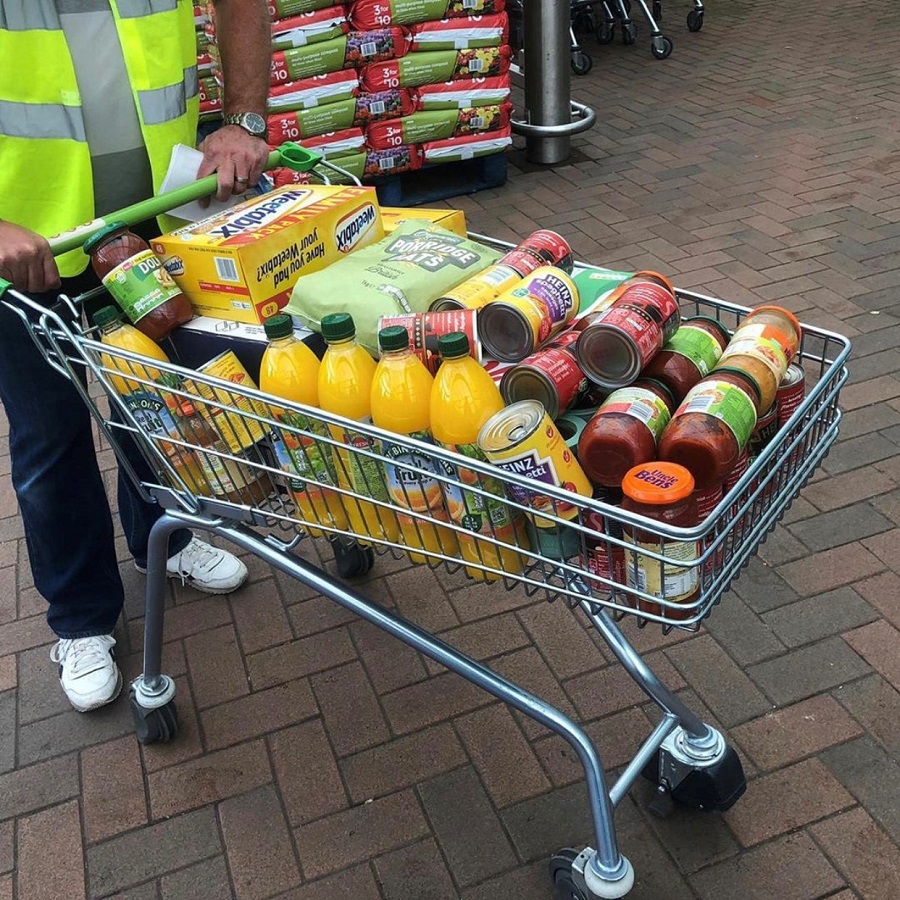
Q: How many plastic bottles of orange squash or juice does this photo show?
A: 5